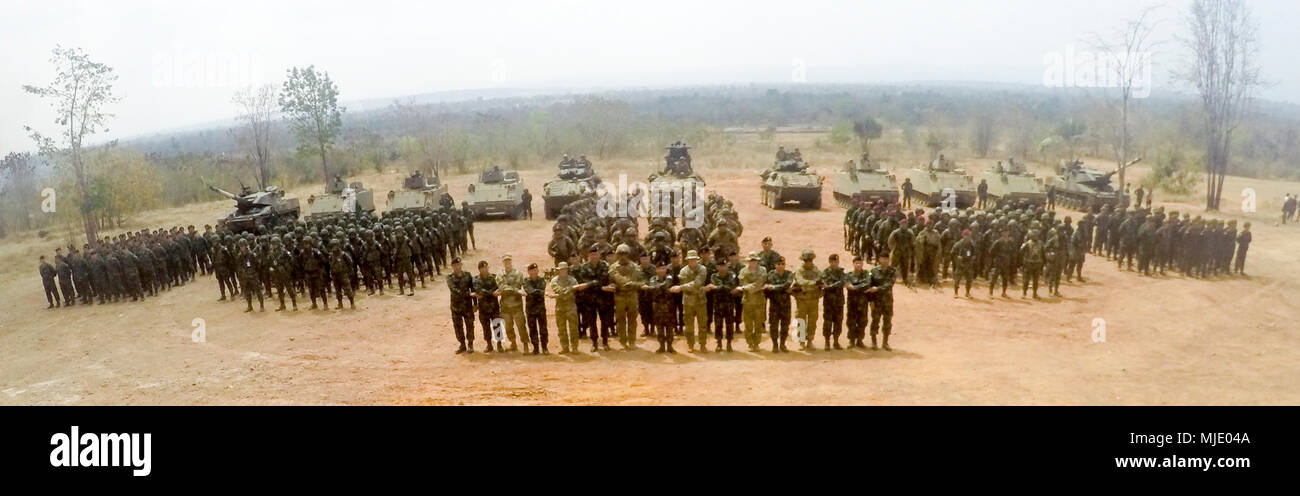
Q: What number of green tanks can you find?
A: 11